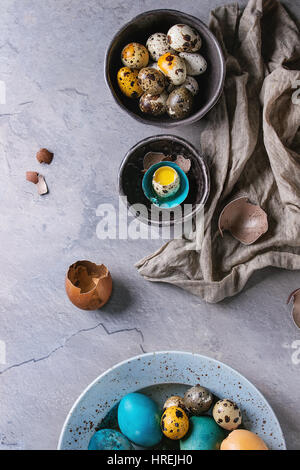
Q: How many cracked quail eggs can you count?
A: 1